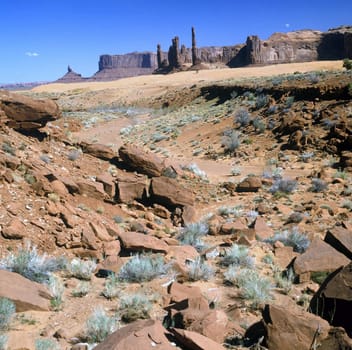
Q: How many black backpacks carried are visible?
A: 0